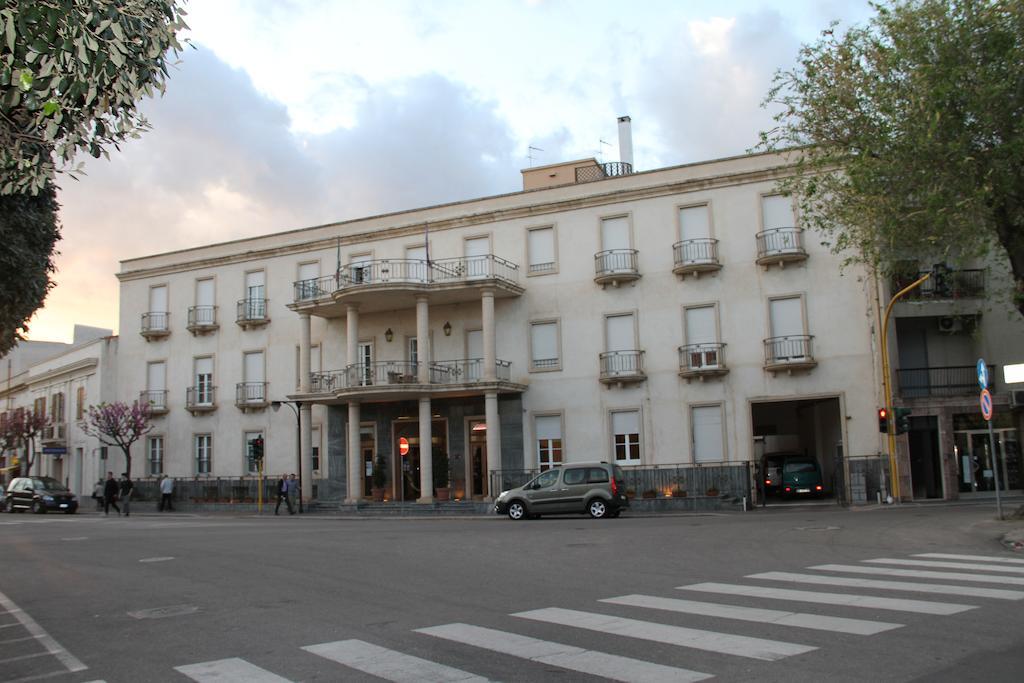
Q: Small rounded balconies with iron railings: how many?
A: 12